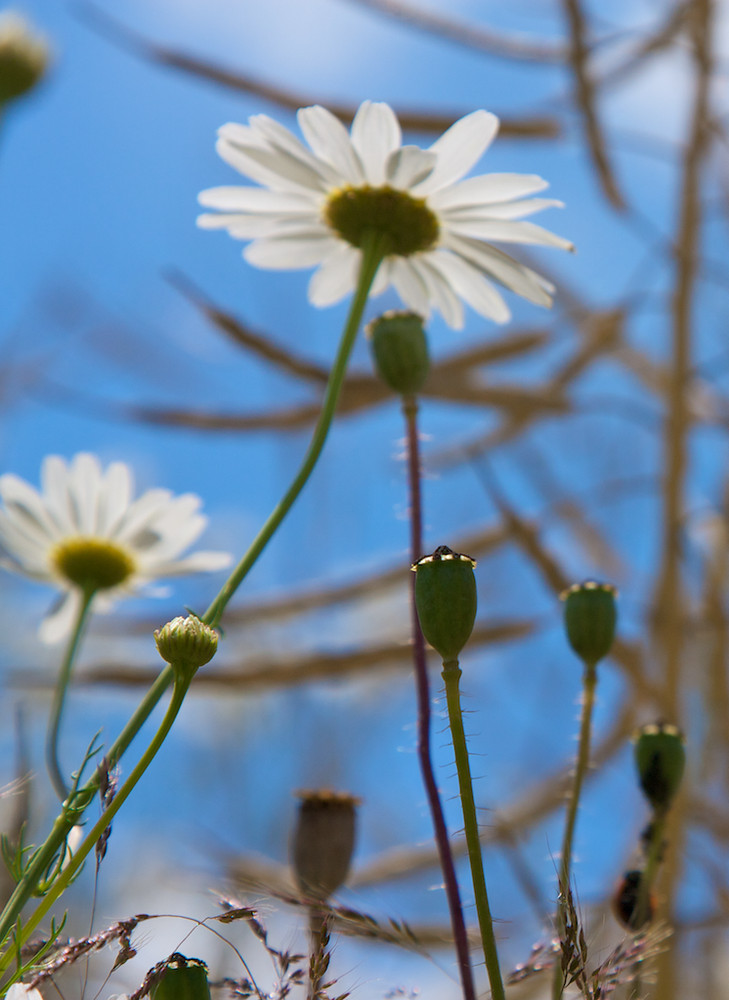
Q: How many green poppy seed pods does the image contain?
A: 5